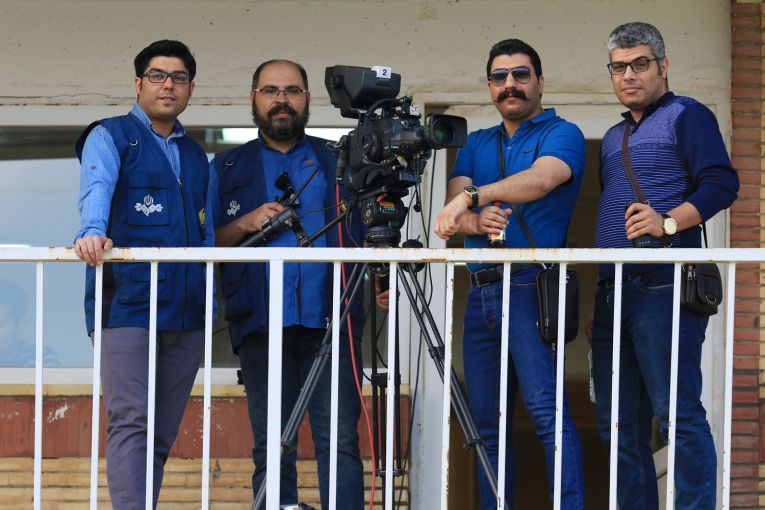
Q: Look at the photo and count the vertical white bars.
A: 13